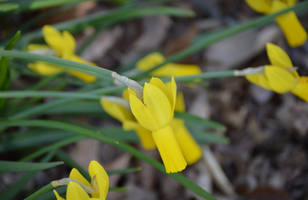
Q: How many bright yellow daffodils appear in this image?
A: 8